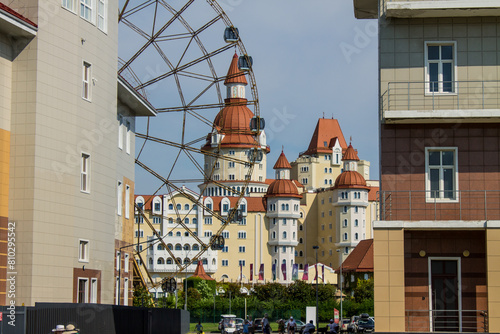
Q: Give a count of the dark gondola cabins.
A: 7